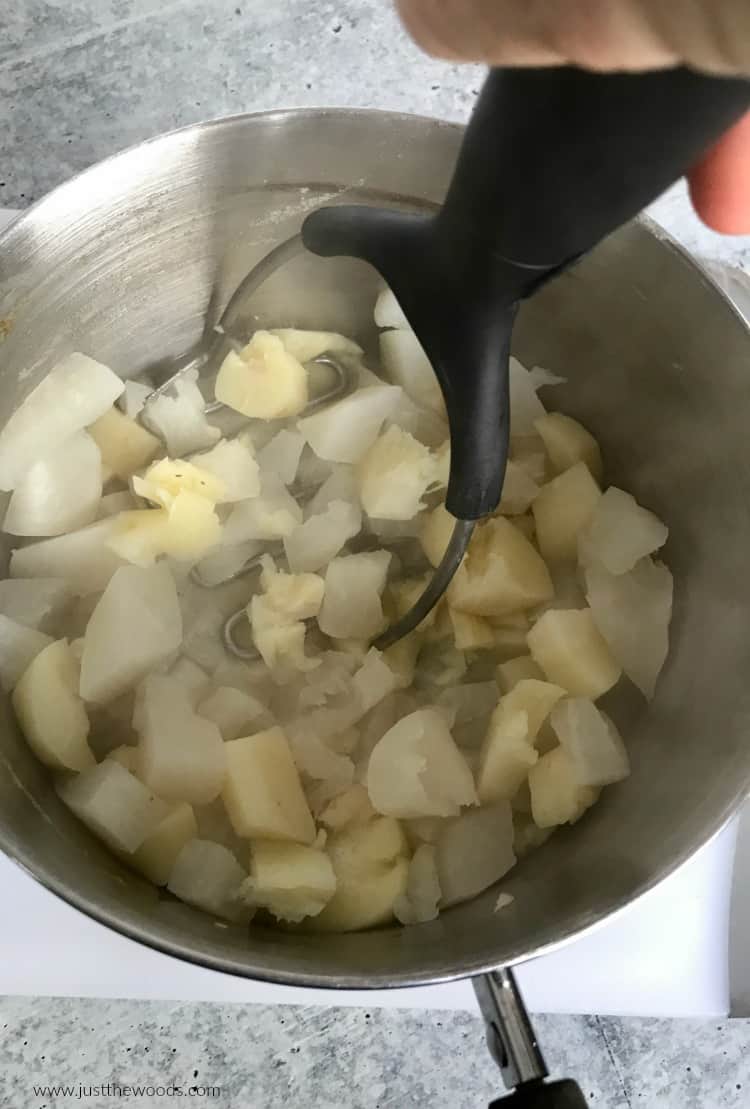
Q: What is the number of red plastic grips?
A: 0